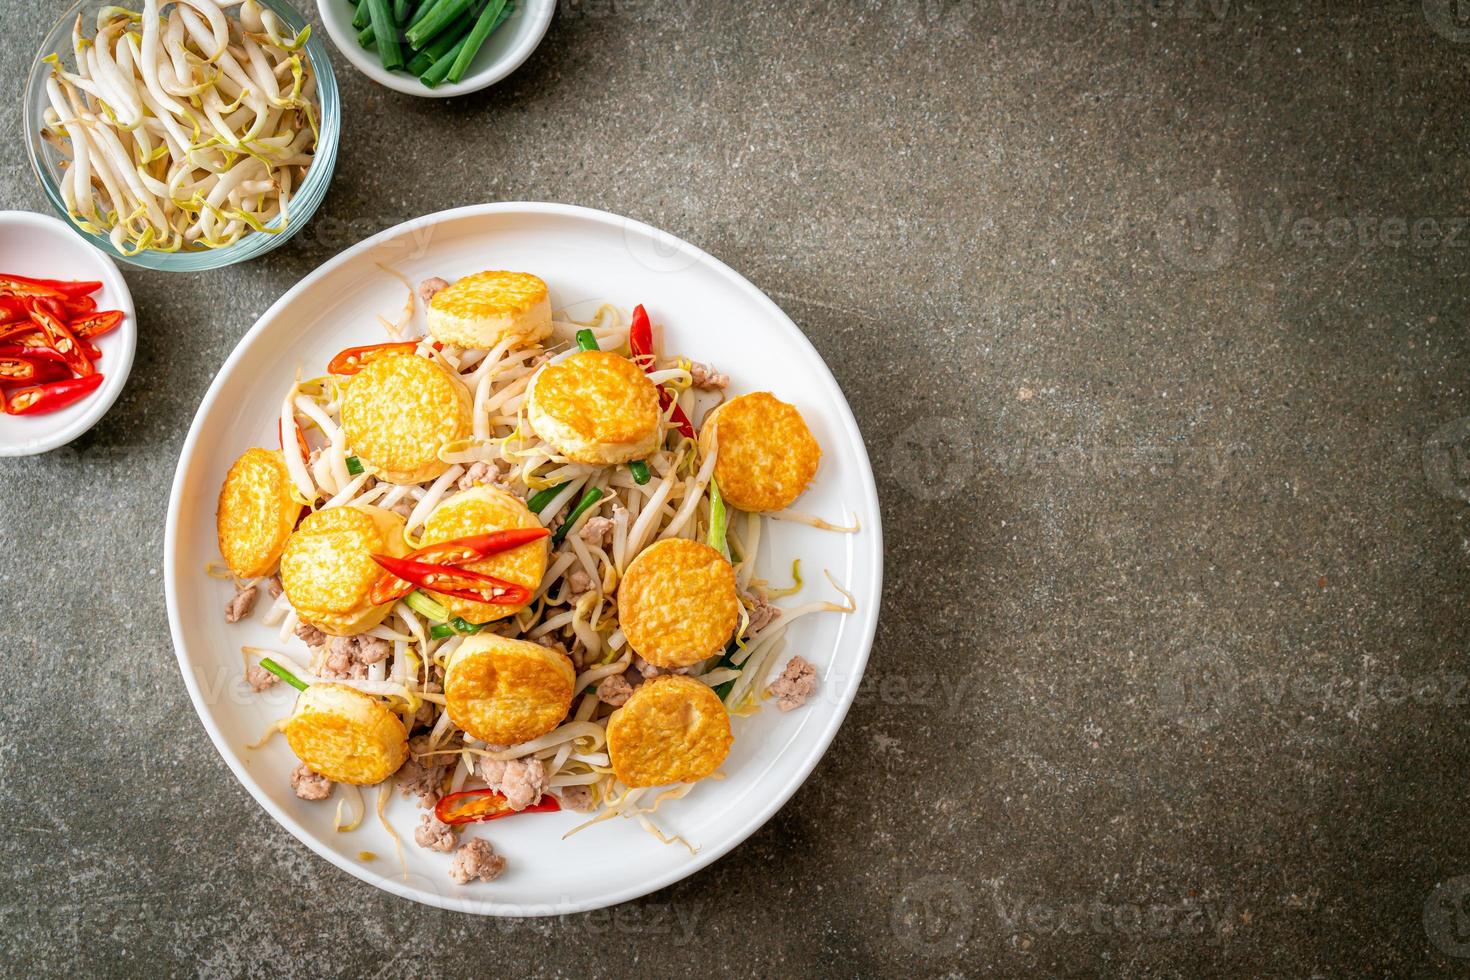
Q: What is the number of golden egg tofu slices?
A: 11